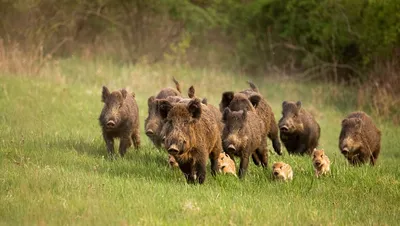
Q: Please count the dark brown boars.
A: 7